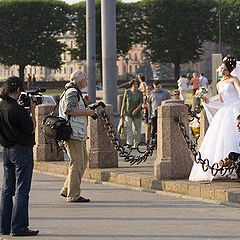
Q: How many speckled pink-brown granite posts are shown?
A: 4